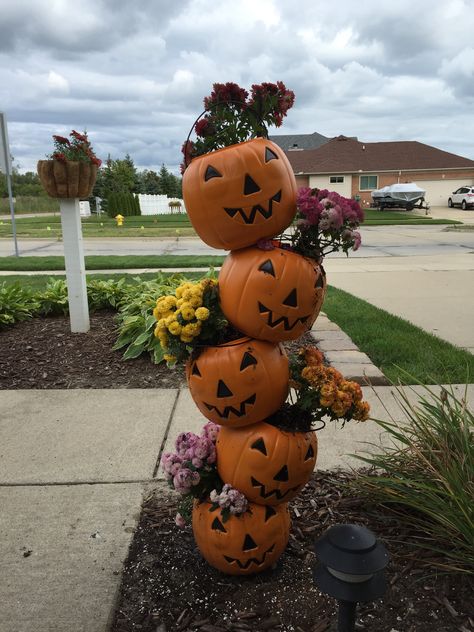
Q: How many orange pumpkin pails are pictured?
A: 5